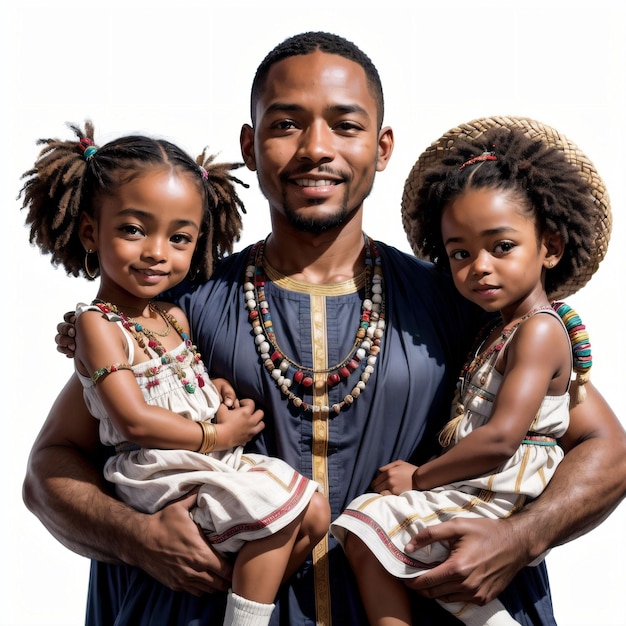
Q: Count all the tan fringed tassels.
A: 2